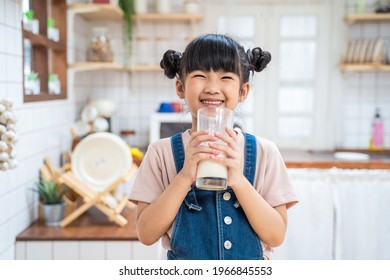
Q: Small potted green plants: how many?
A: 5